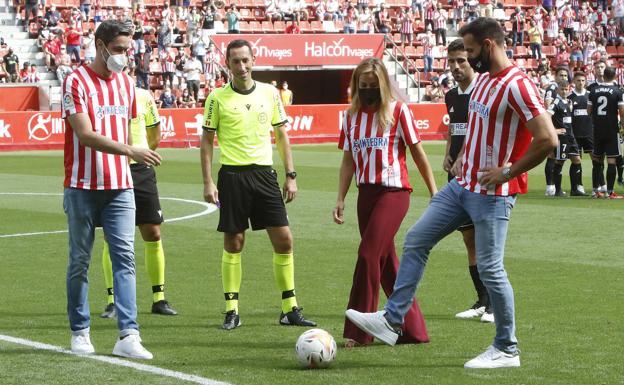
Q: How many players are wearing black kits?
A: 6